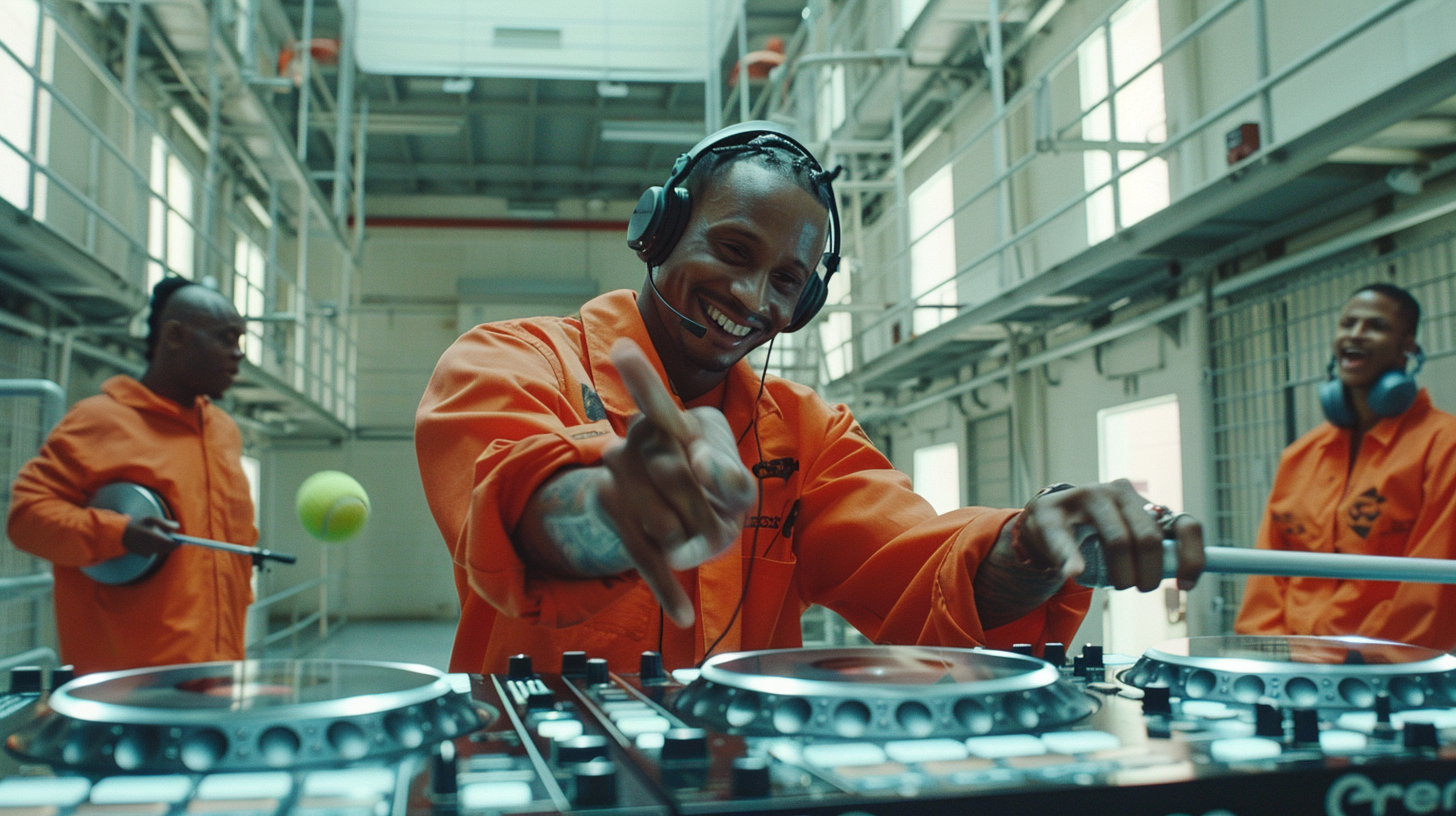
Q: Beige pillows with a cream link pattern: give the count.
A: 0